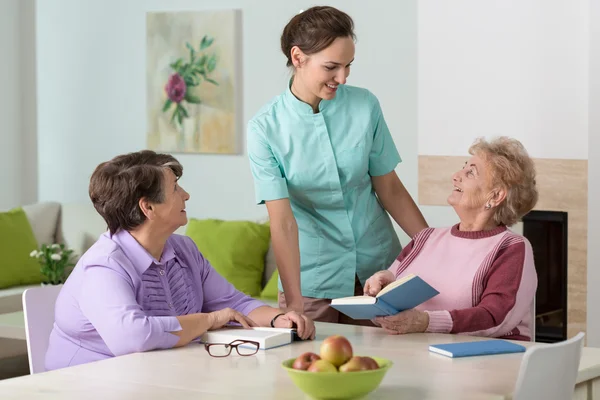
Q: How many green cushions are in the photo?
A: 3